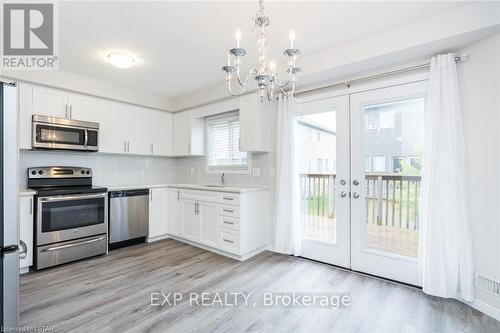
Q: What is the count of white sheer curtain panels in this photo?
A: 2